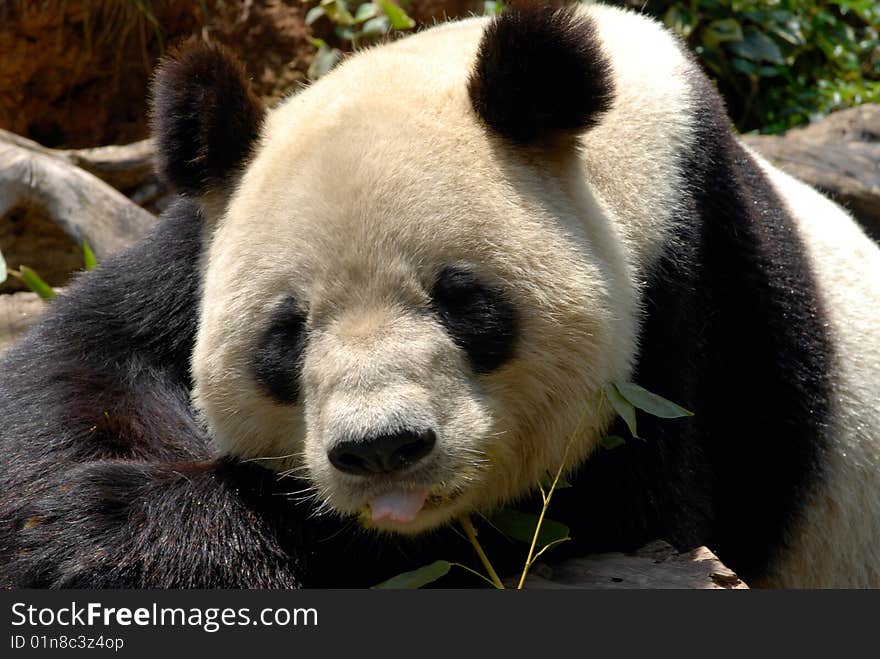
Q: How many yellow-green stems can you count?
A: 2